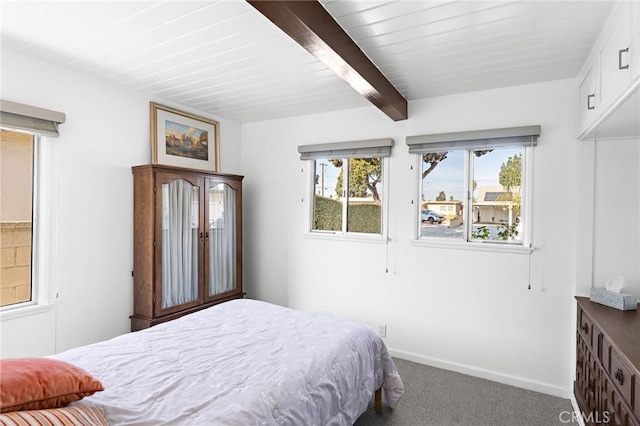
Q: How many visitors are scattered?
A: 0